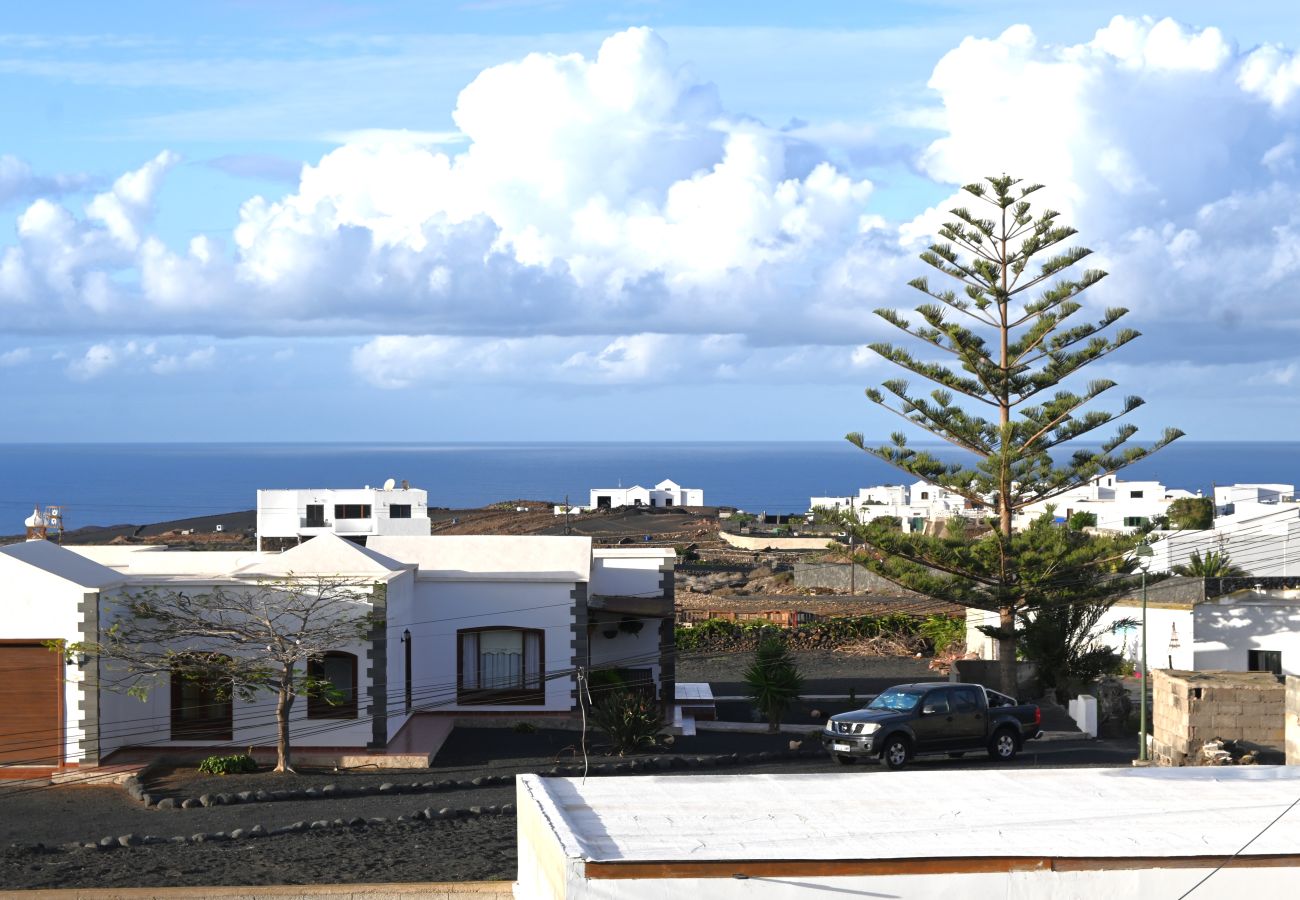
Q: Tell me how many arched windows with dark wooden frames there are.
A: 3